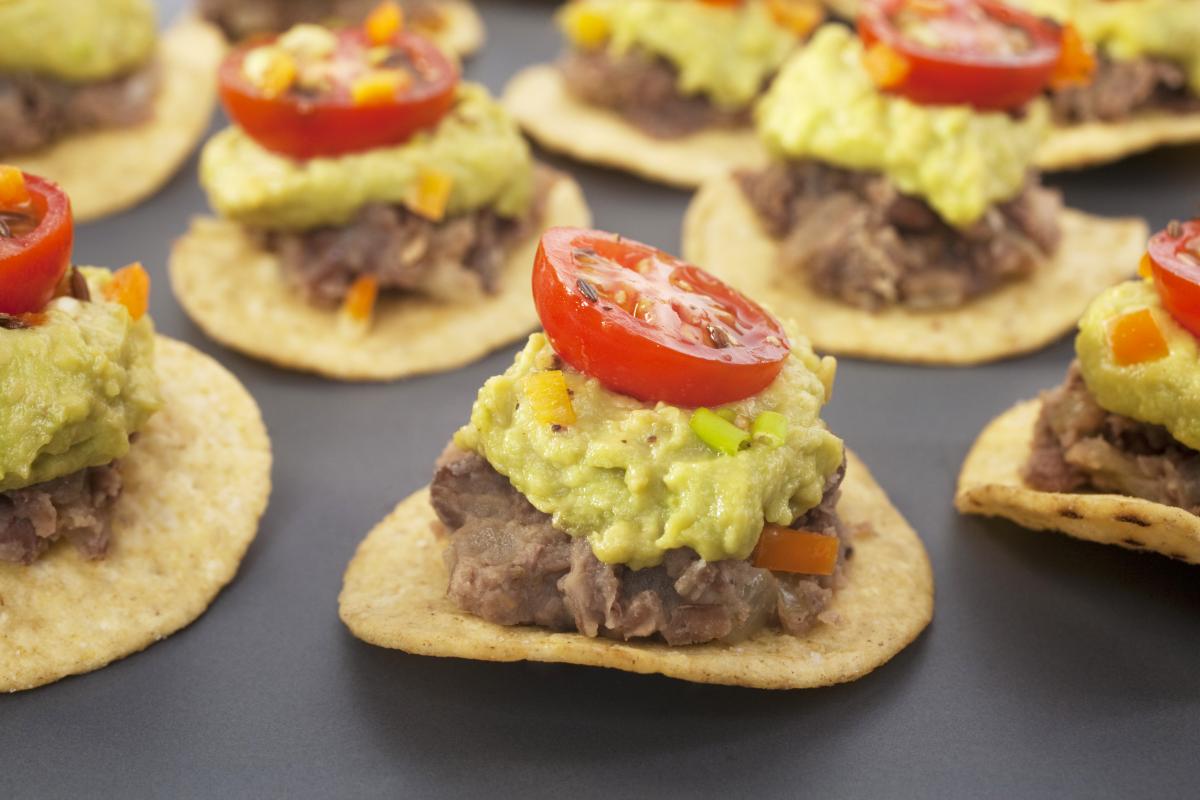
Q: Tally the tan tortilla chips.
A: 9